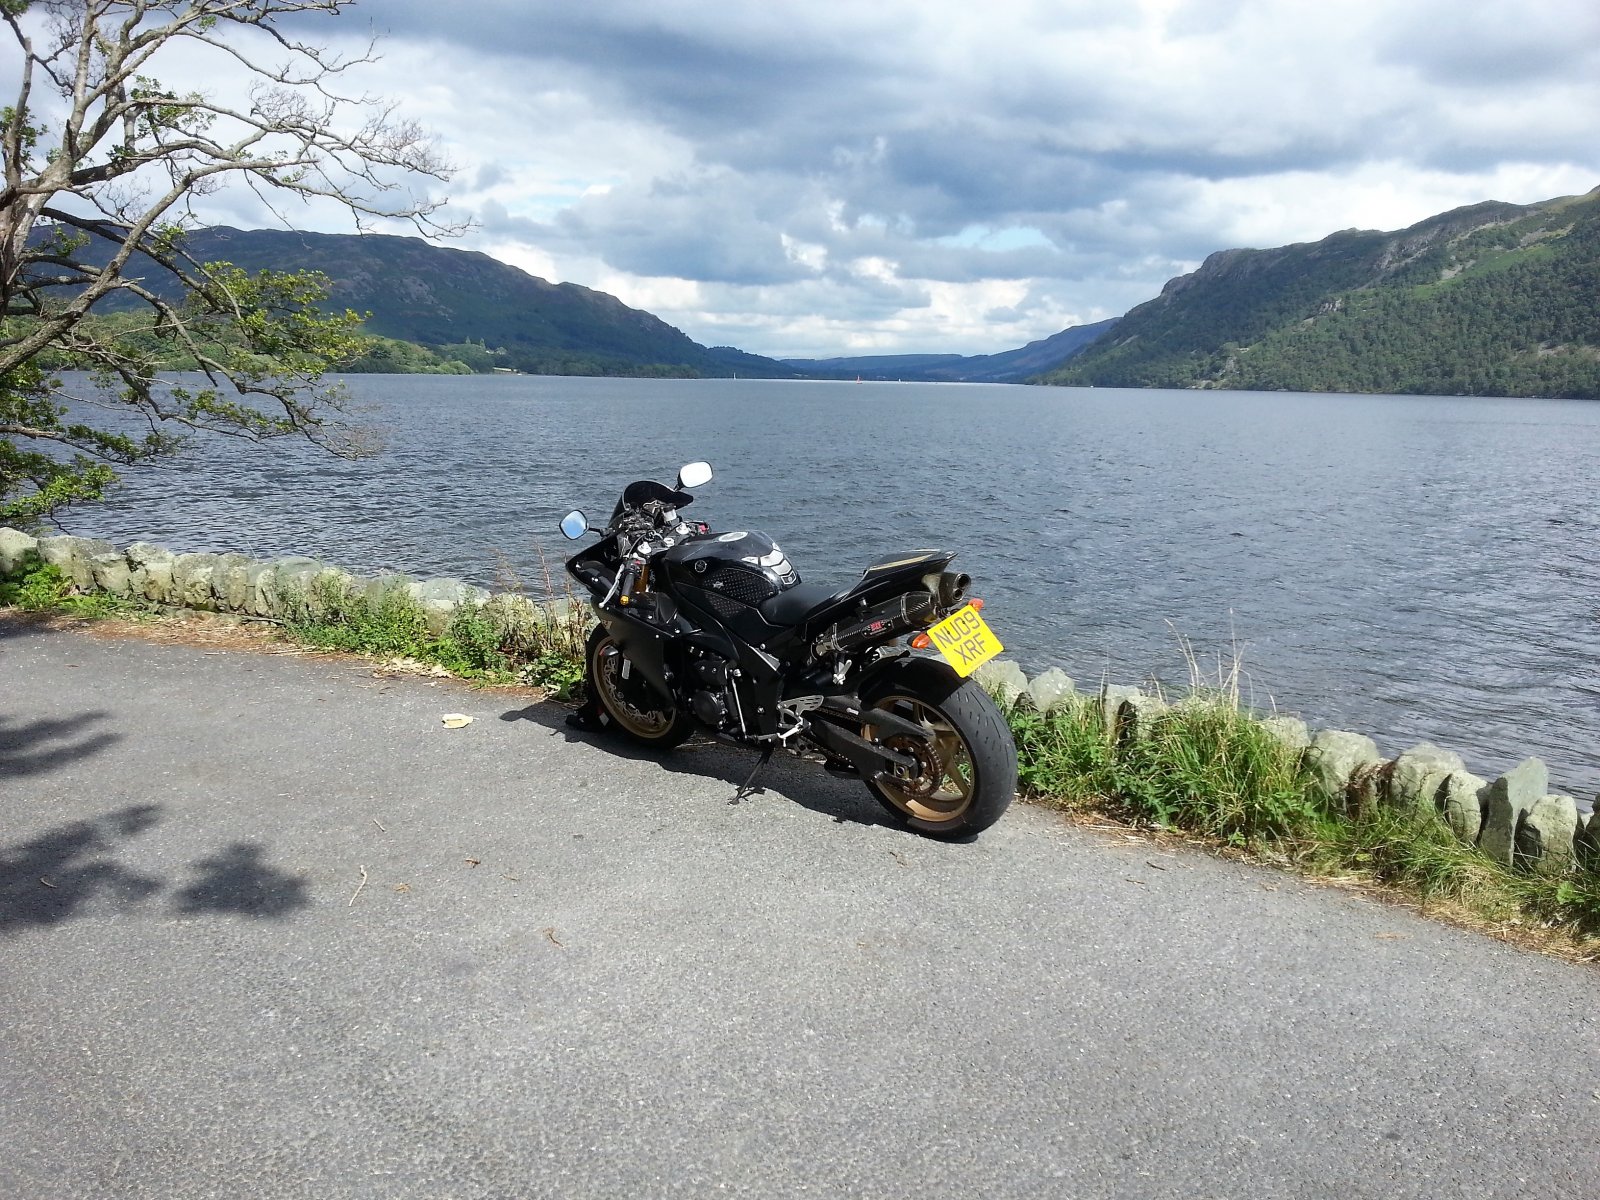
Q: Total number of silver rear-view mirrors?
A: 2